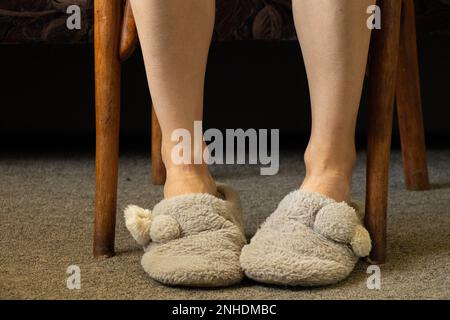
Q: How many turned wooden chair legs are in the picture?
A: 4